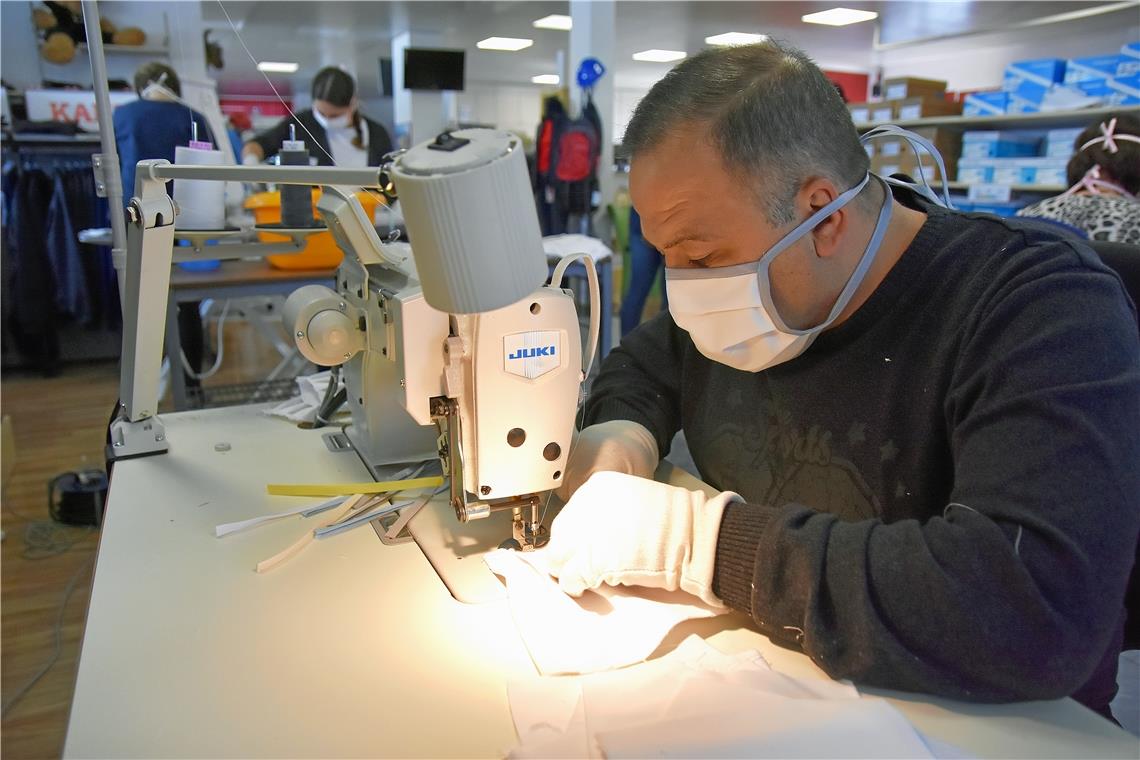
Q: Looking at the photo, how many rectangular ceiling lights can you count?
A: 7